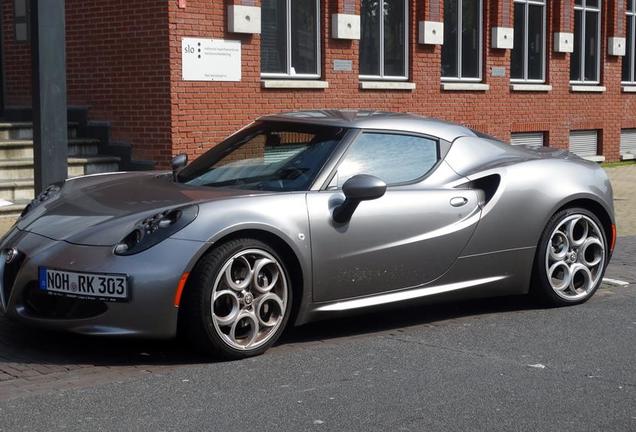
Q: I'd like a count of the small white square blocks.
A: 6